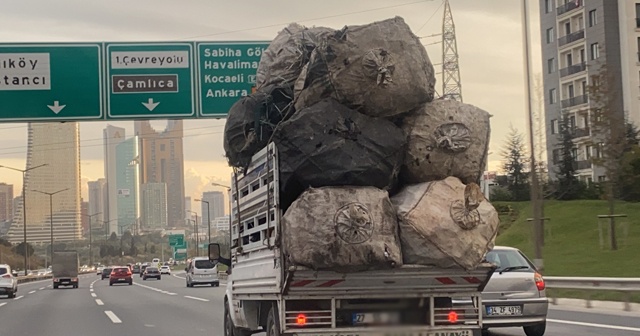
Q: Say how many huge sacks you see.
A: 7